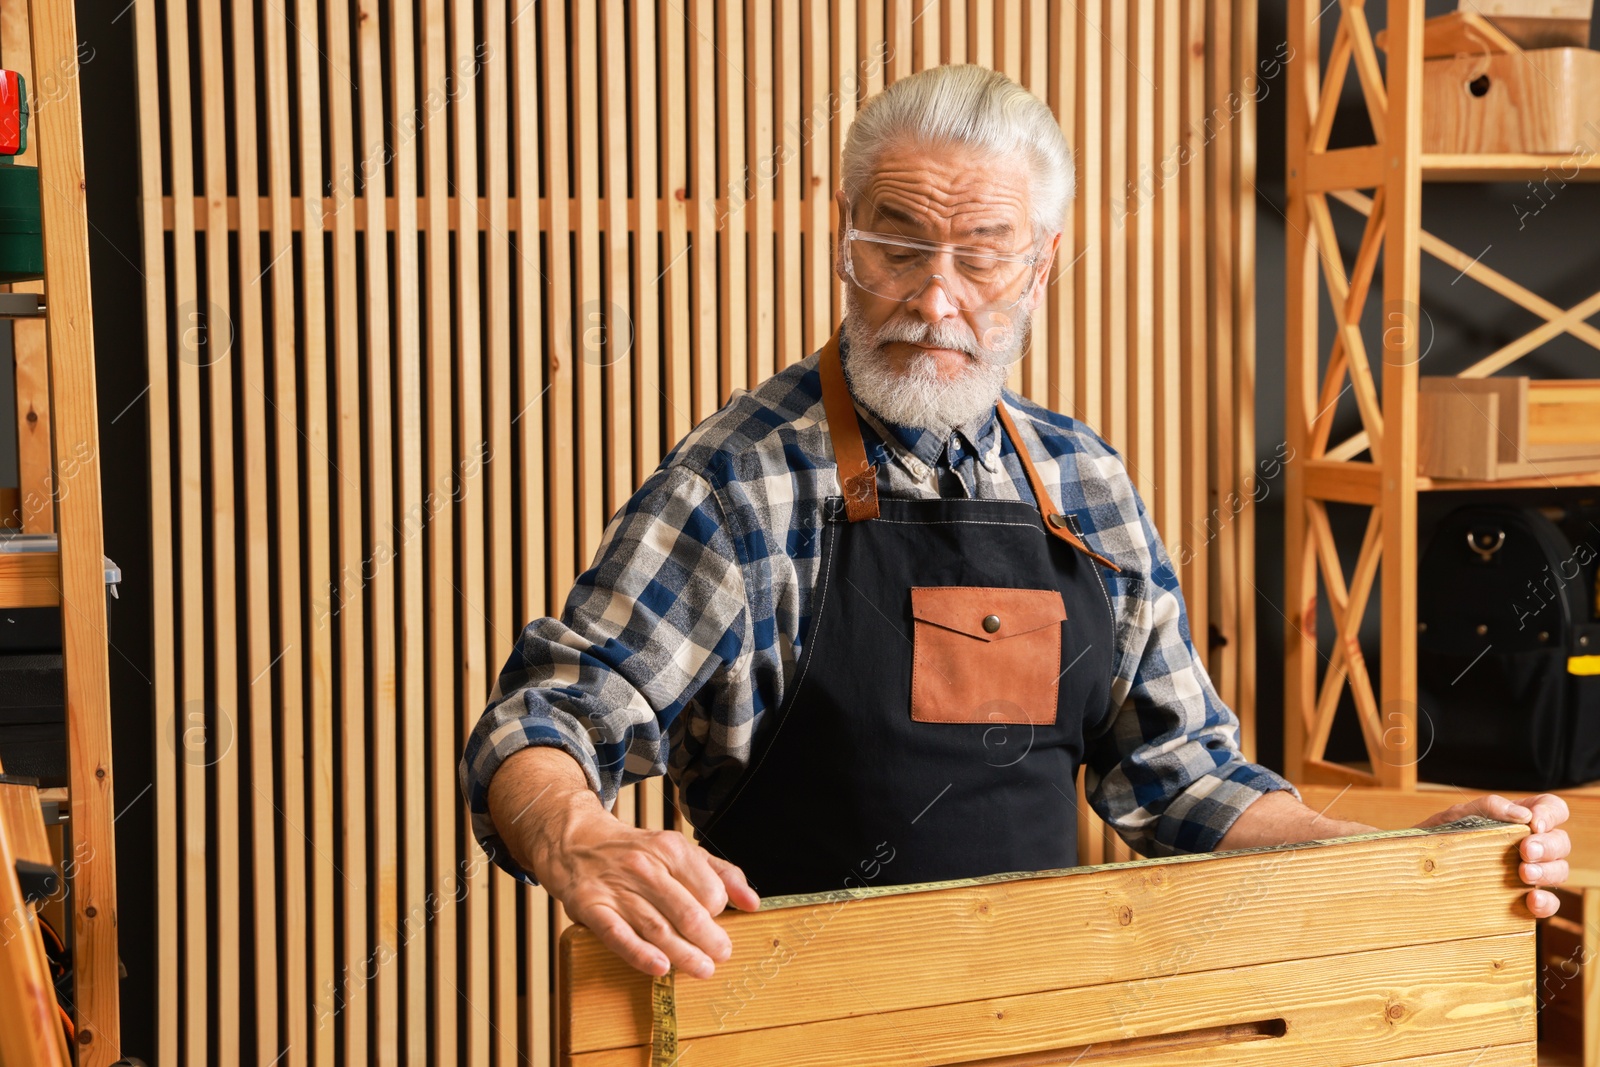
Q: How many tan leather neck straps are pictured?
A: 2